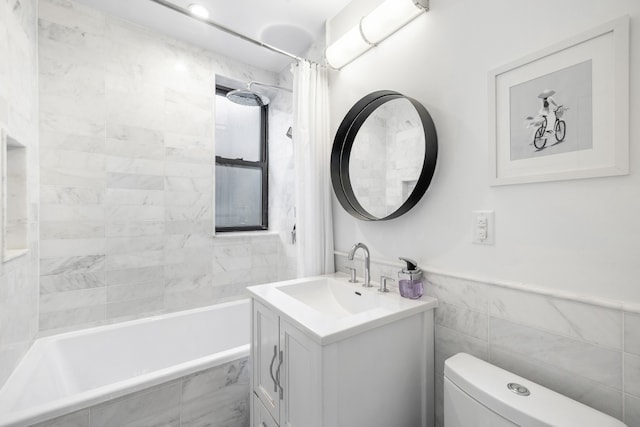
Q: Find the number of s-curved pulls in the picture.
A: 2